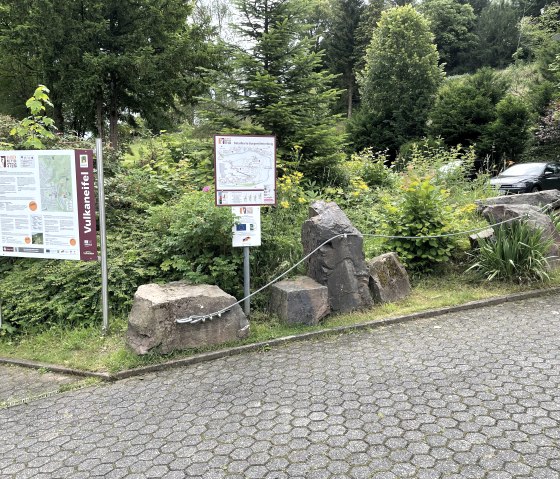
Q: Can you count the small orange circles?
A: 3